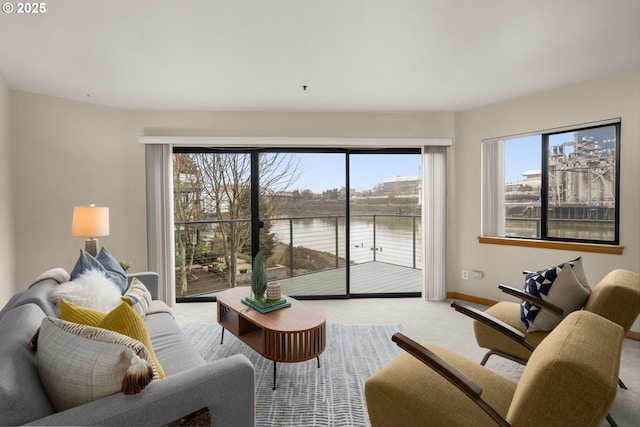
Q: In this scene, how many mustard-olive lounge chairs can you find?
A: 2